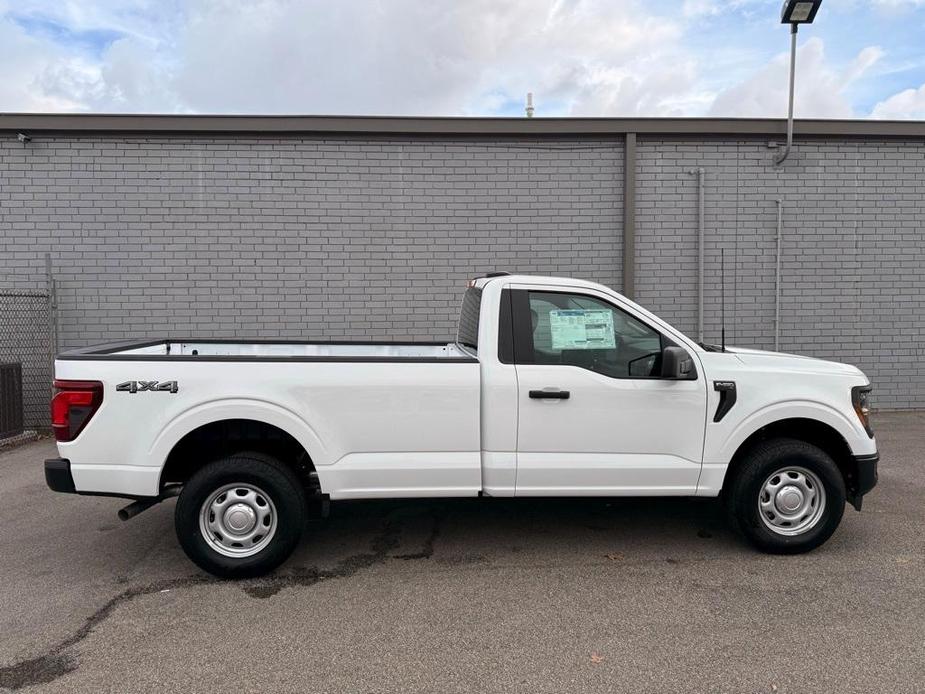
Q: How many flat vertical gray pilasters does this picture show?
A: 1